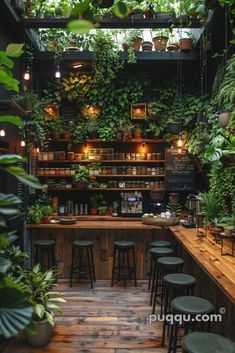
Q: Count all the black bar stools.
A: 9